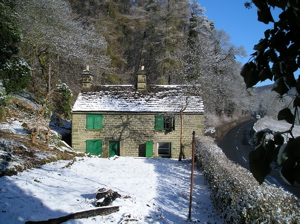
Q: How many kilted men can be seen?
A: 0